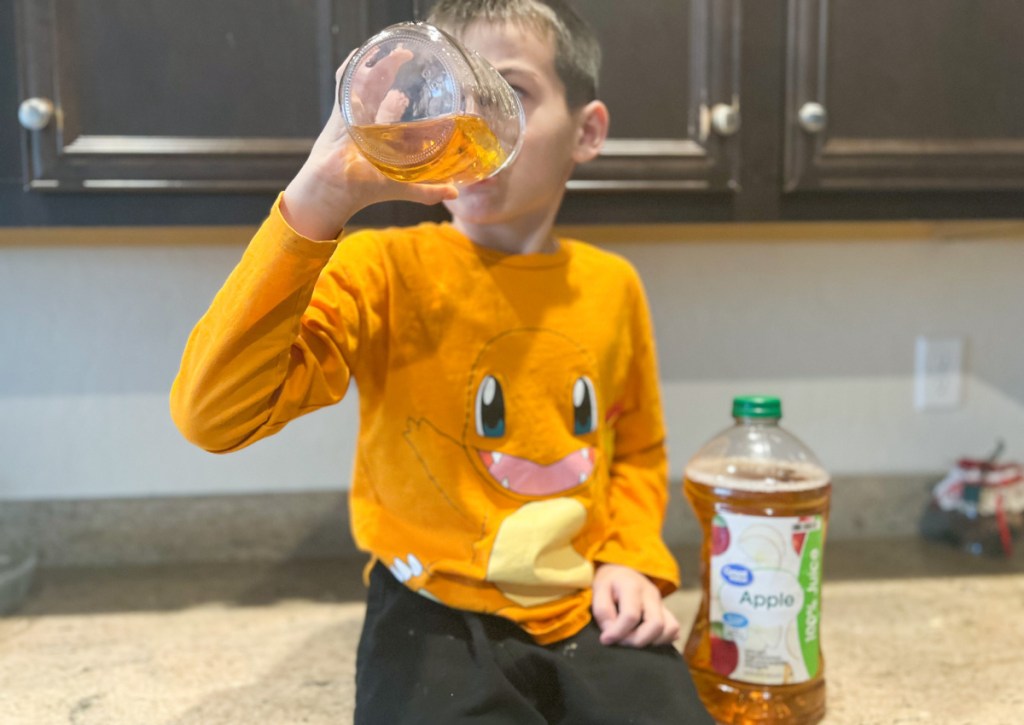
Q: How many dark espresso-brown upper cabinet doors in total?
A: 3